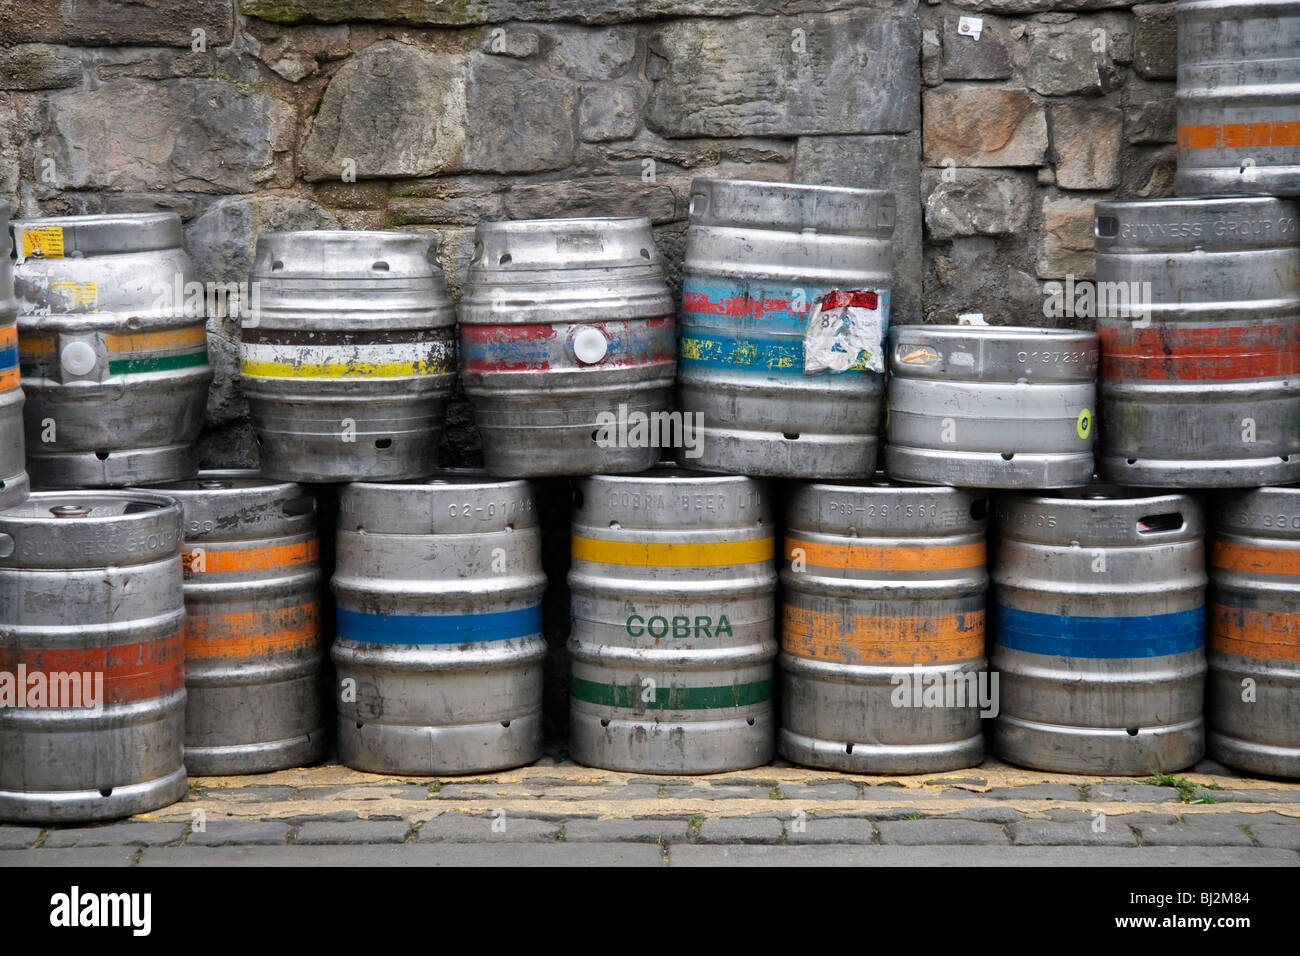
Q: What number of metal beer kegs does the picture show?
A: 15